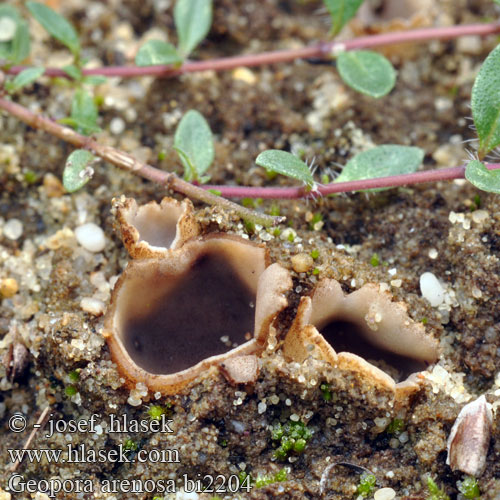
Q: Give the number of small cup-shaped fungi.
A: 3